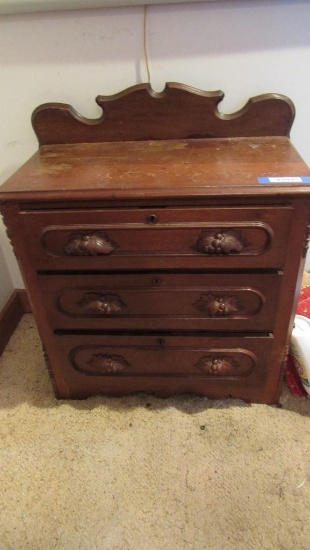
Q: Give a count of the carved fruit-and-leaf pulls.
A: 6